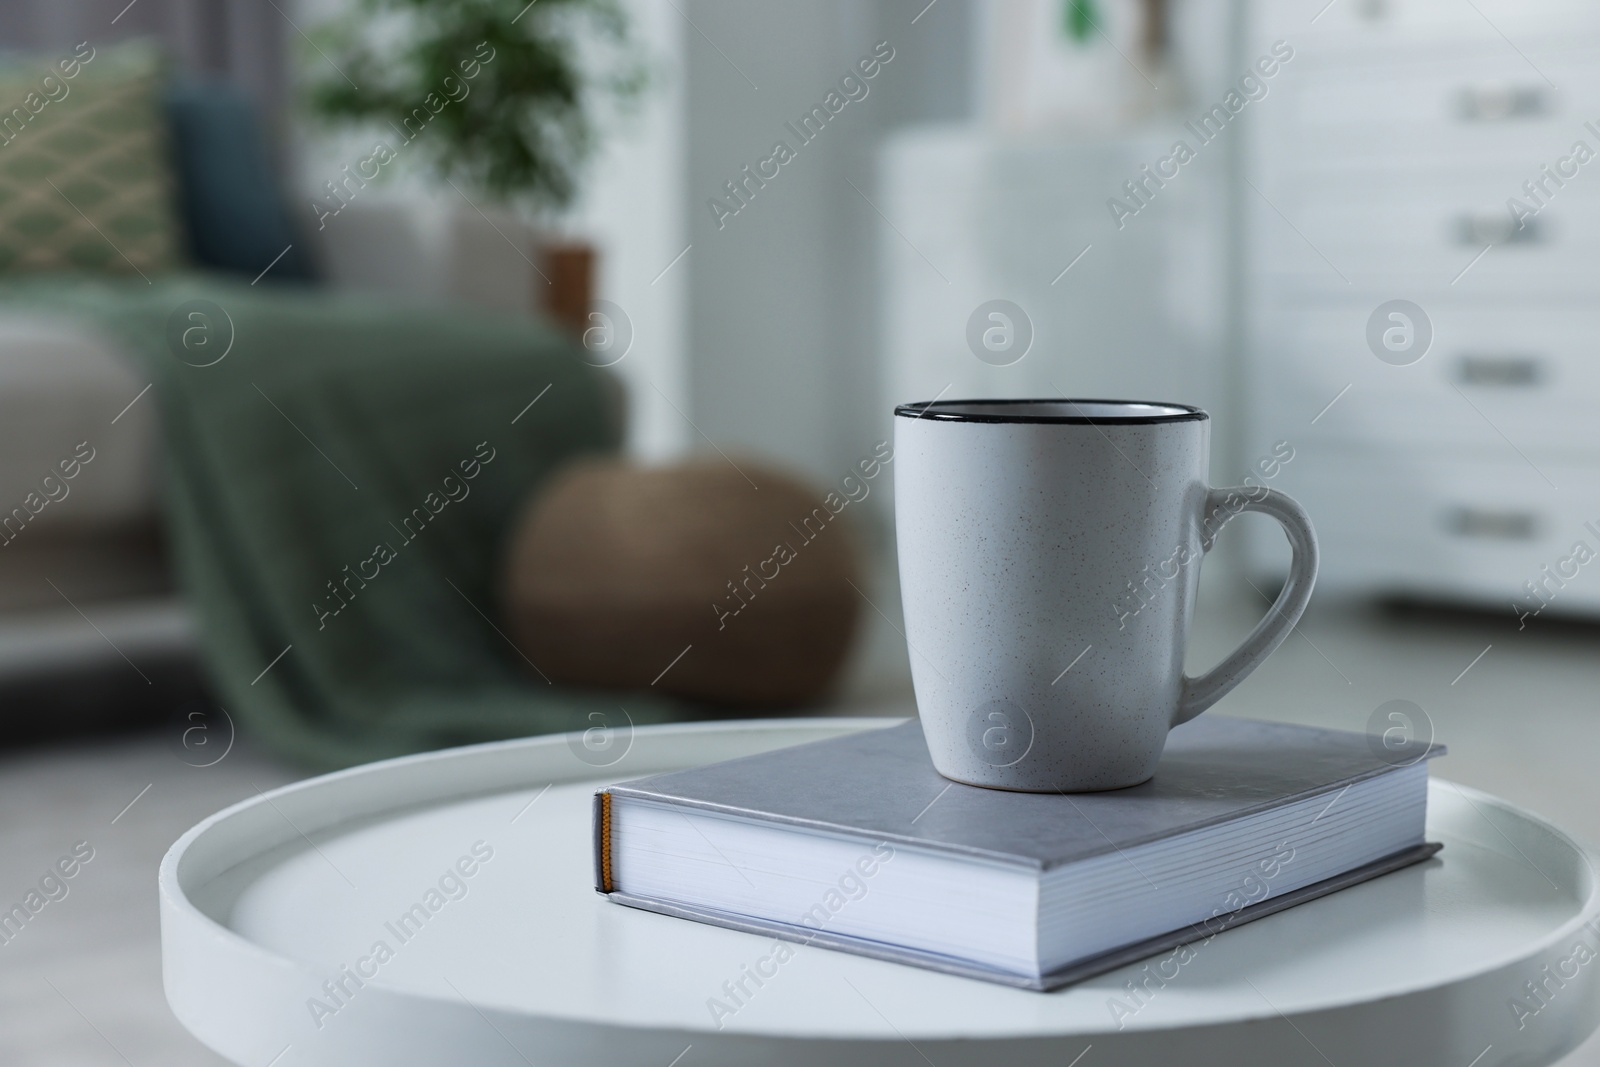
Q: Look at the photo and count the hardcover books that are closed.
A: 1